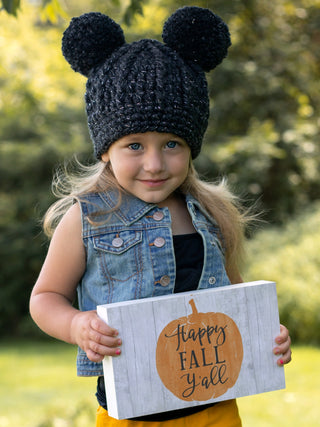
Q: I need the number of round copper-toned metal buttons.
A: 4